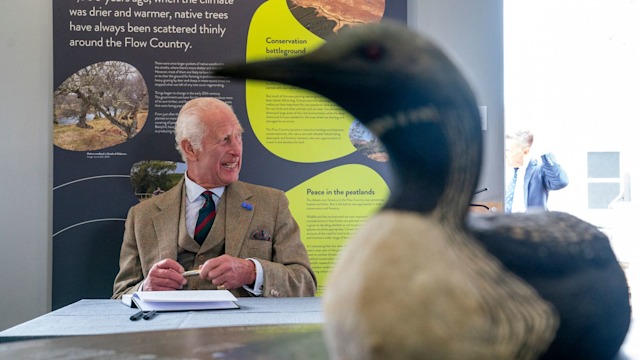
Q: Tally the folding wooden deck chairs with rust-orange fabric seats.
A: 0